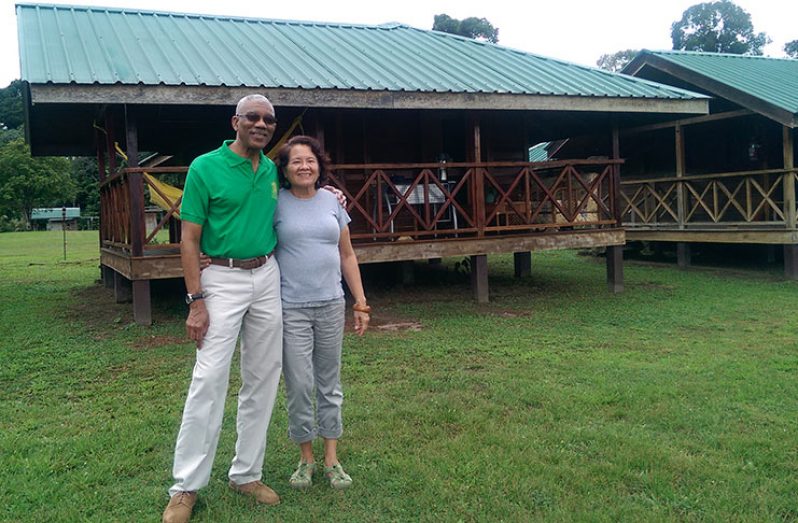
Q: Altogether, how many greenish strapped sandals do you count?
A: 2